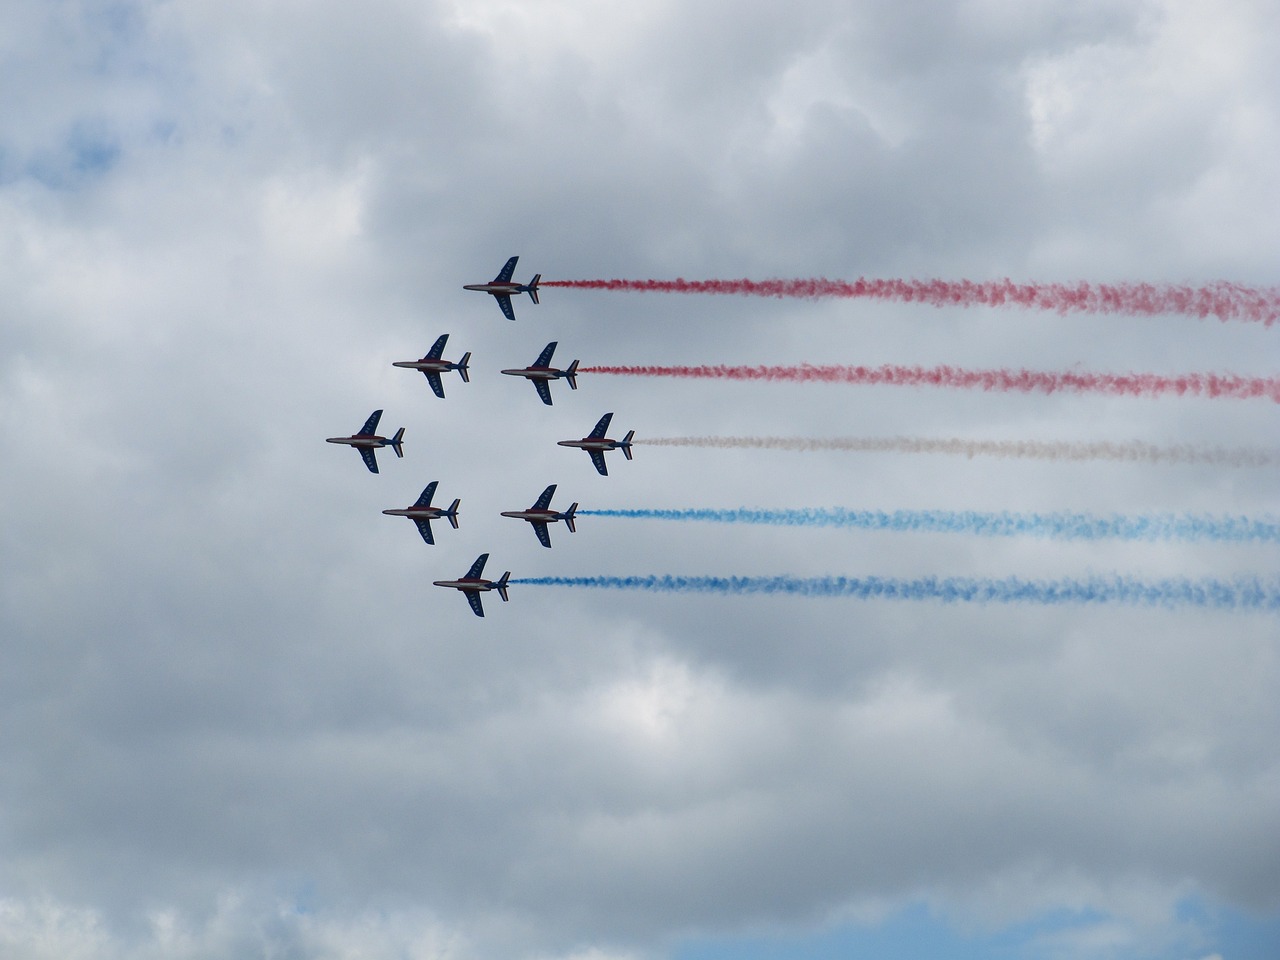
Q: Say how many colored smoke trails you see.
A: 5